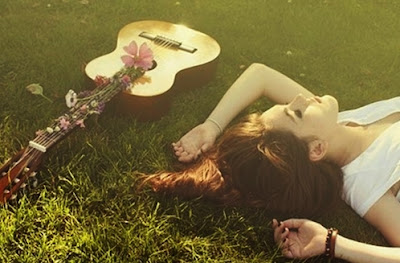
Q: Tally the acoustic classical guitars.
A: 1